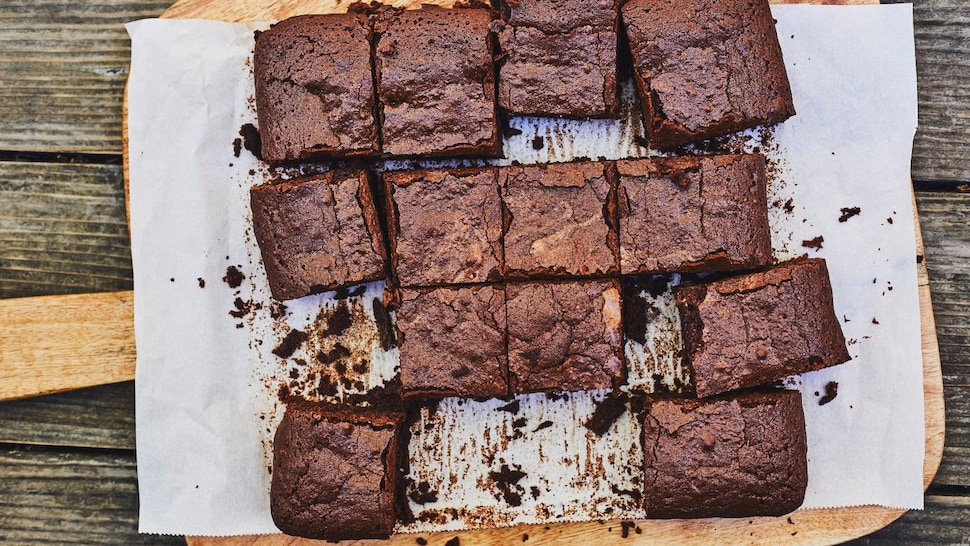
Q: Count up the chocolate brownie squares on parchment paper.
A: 13